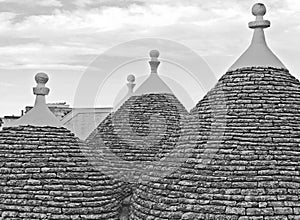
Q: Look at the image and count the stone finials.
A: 4